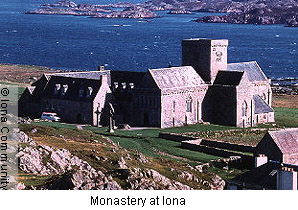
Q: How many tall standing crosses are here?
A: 2